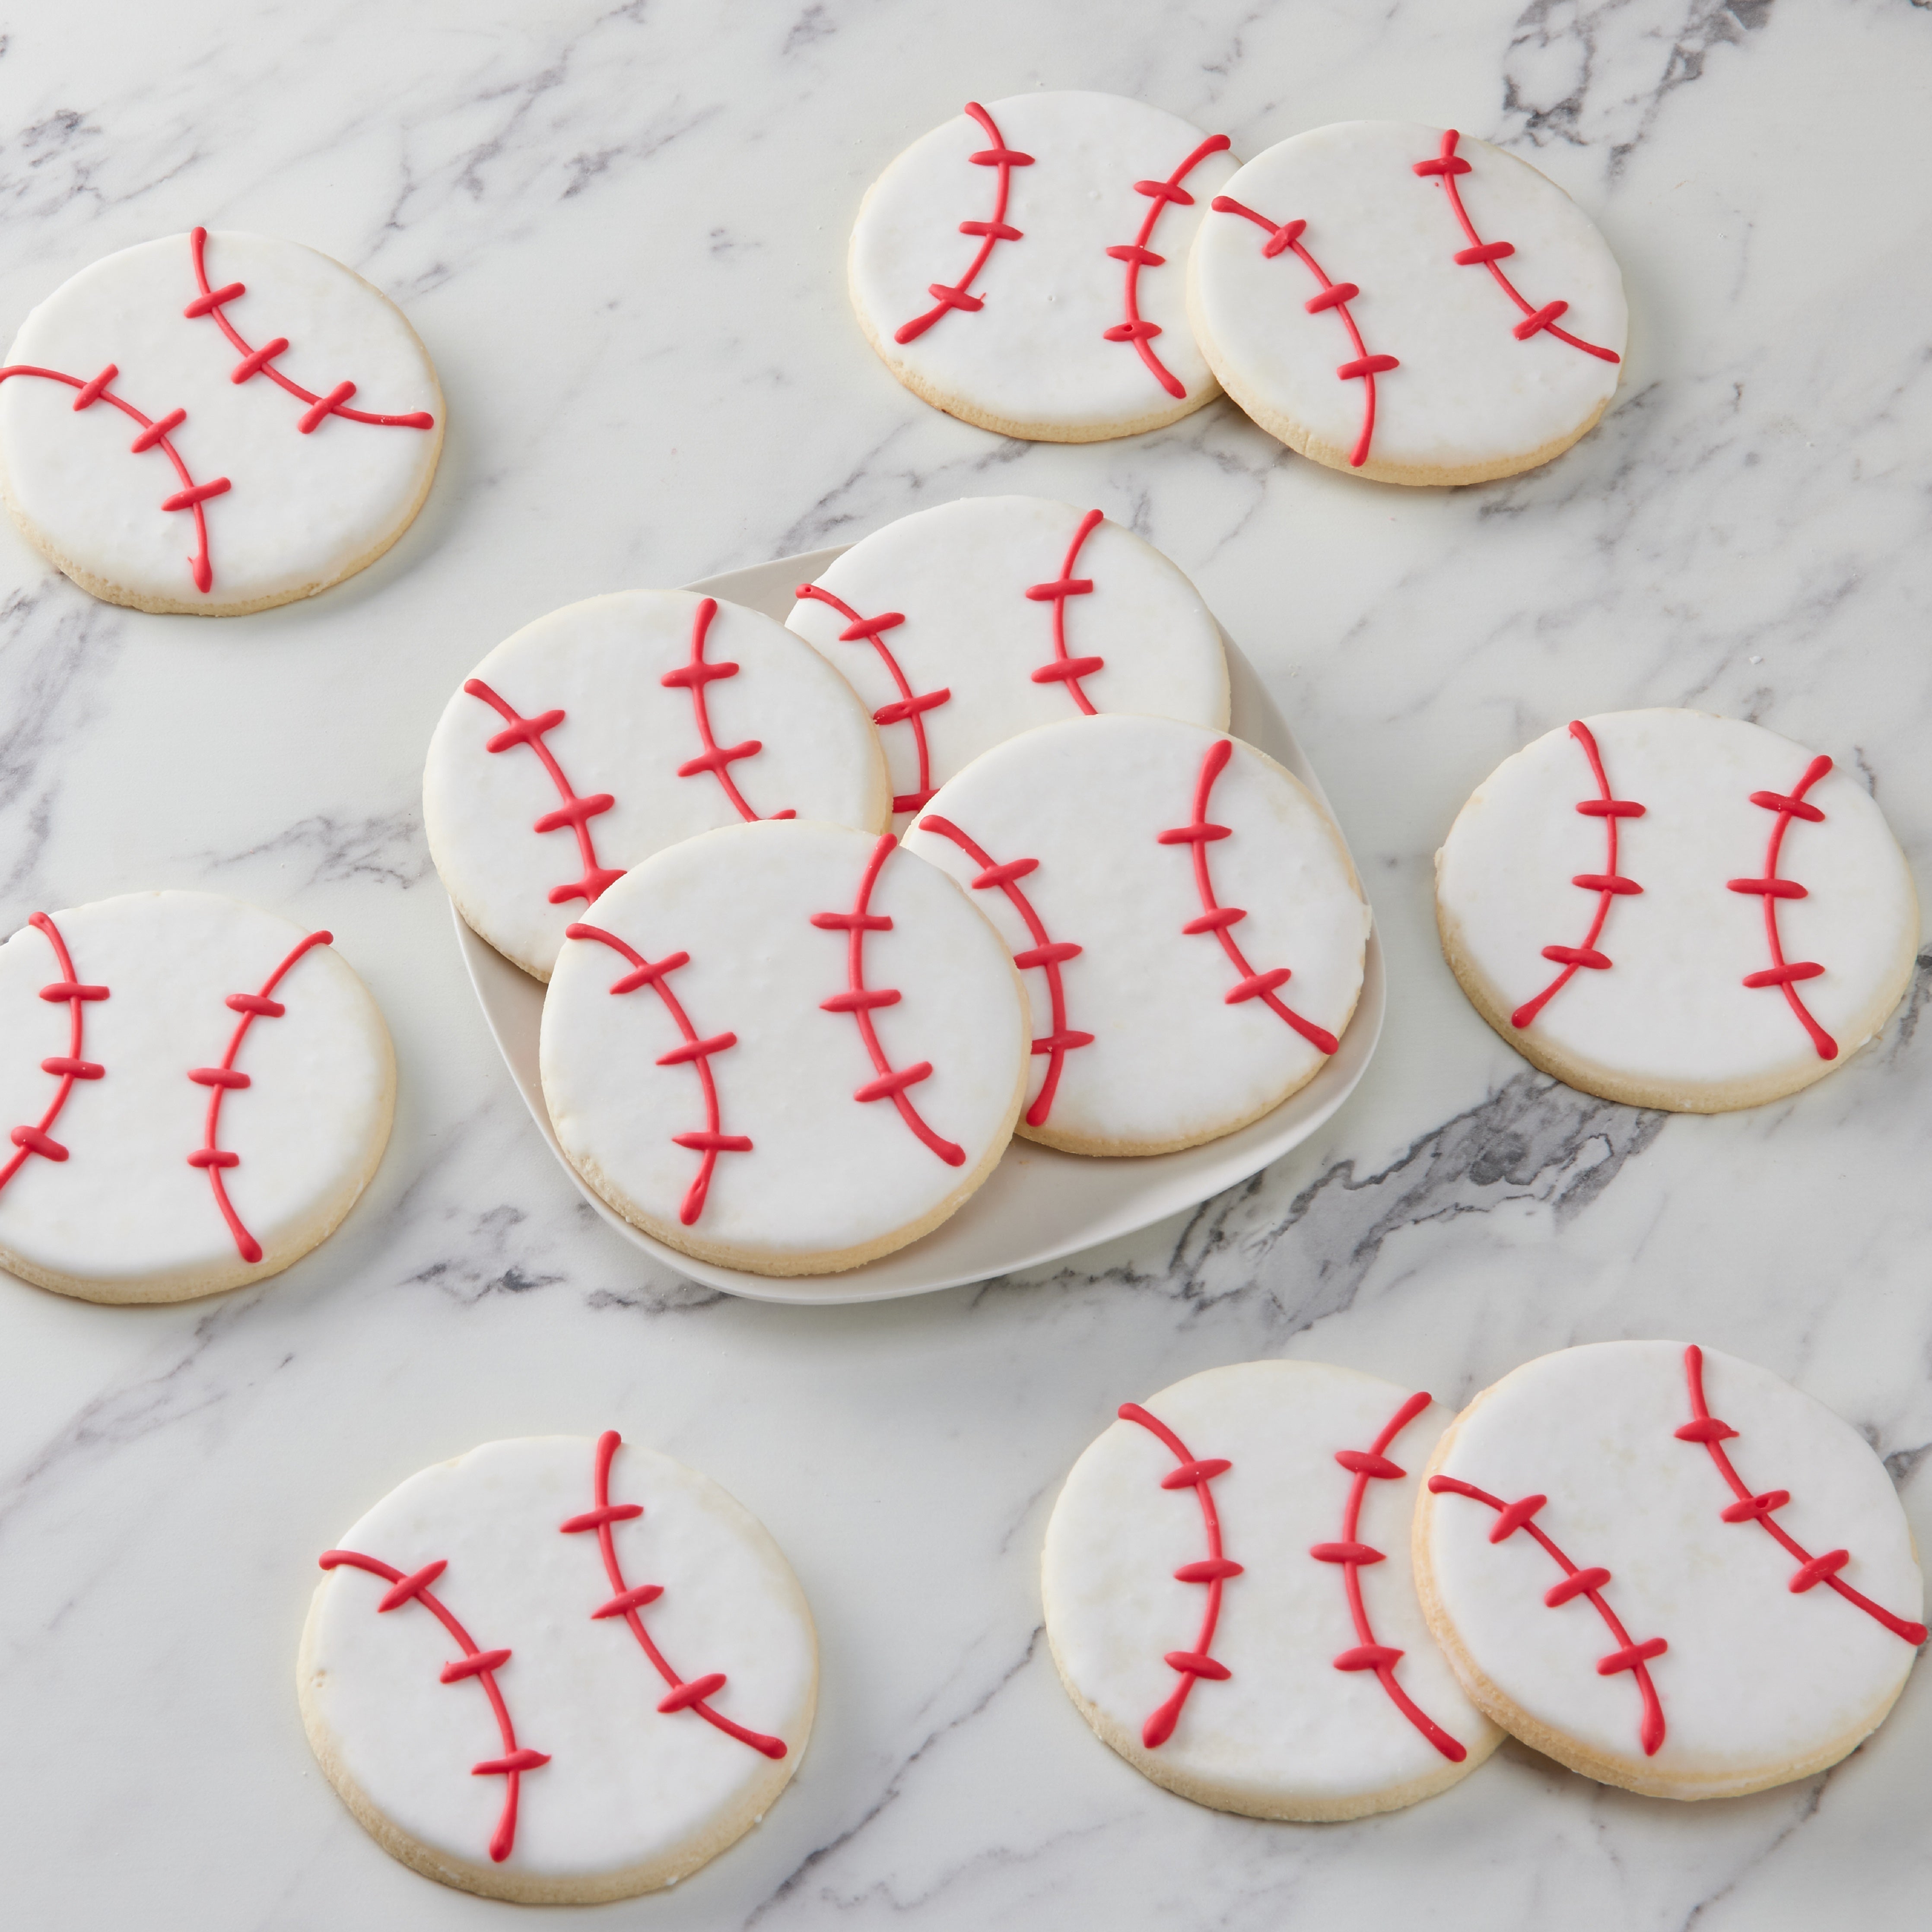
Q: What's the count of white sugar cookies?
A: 12